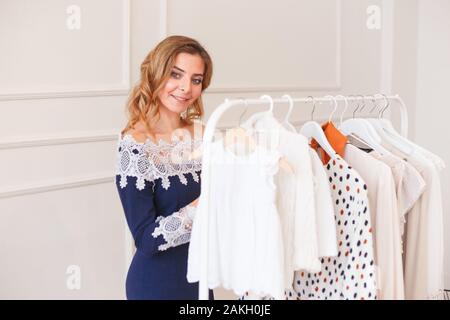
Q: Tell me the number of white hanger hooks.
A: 4